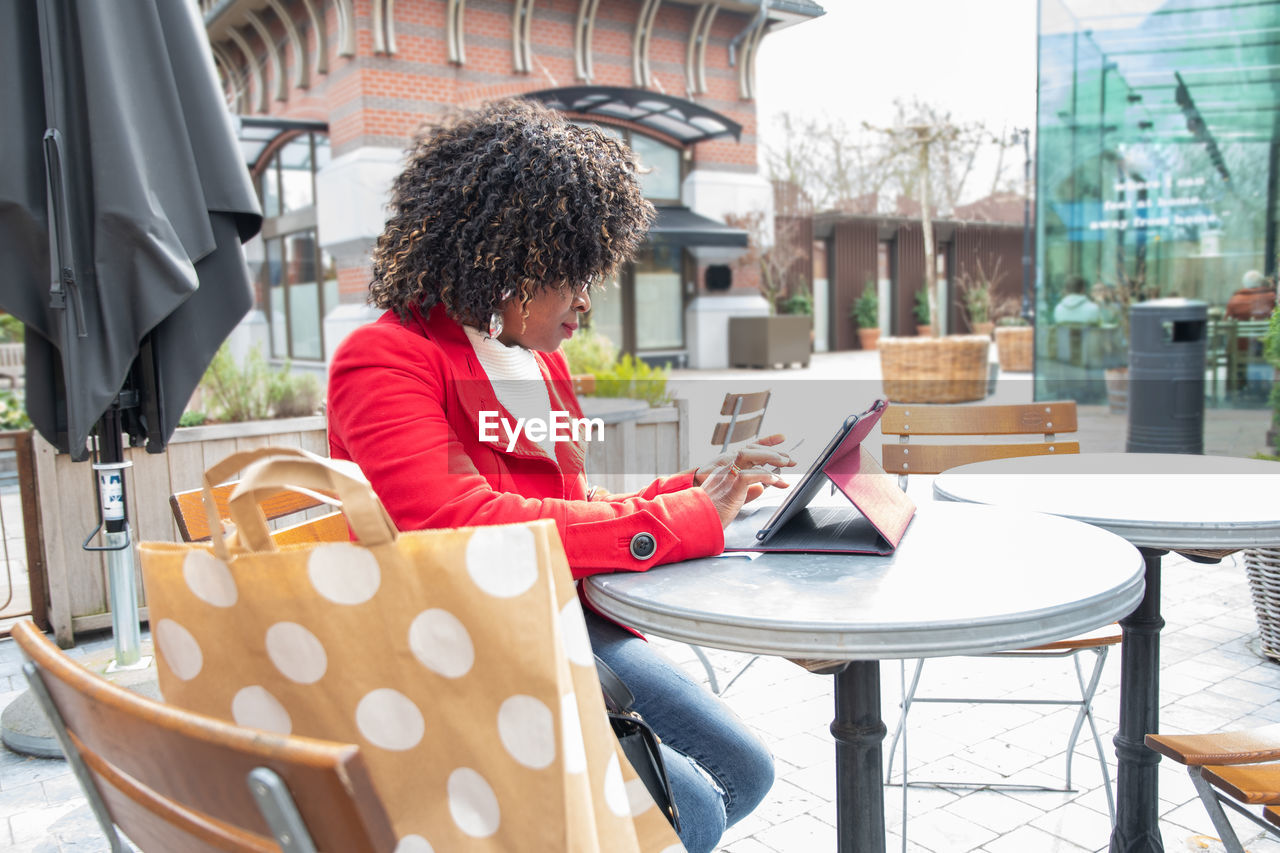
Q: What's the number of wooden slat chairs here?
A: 5